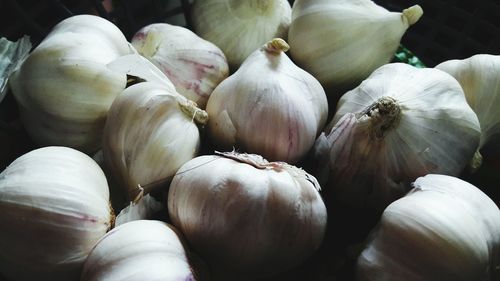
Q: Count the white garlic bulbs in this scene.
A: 12